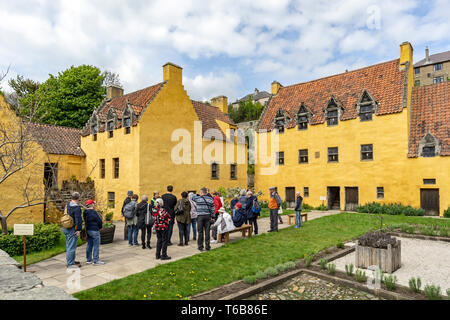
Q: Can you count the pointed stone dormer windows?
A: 8